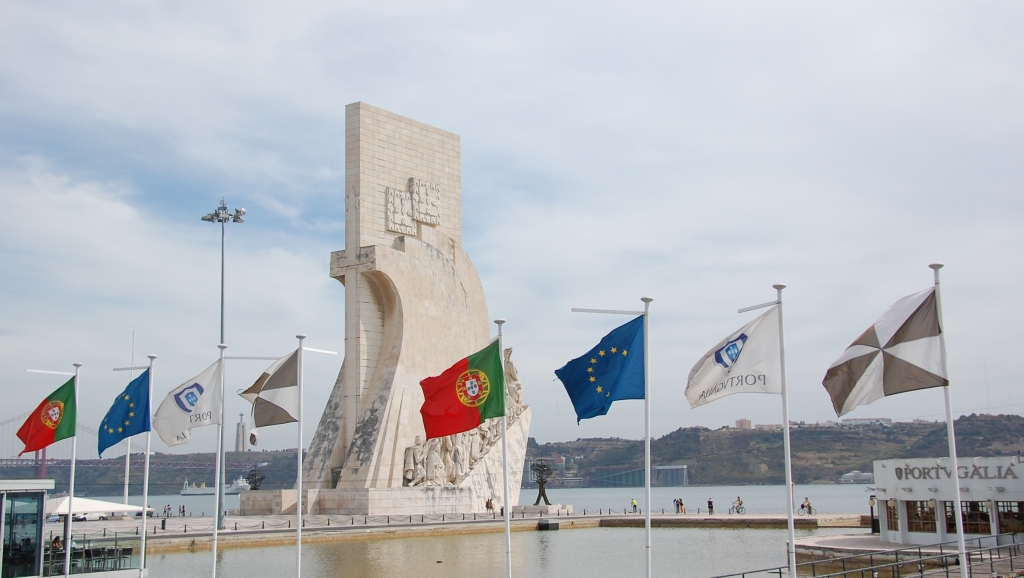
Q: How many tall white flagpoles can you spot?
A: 8